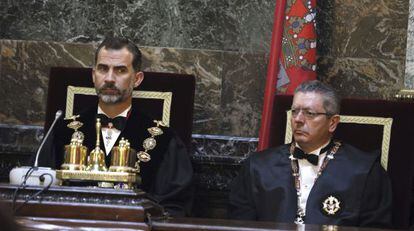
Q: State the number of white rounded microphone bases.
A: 1